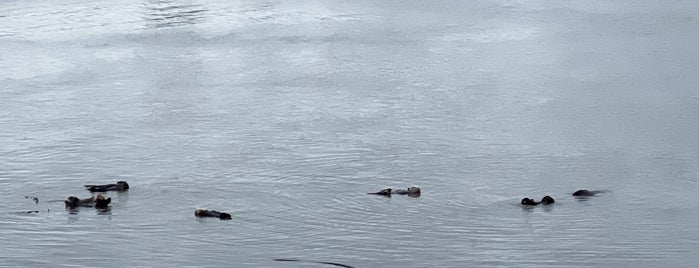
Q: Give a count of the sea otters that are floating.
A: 6